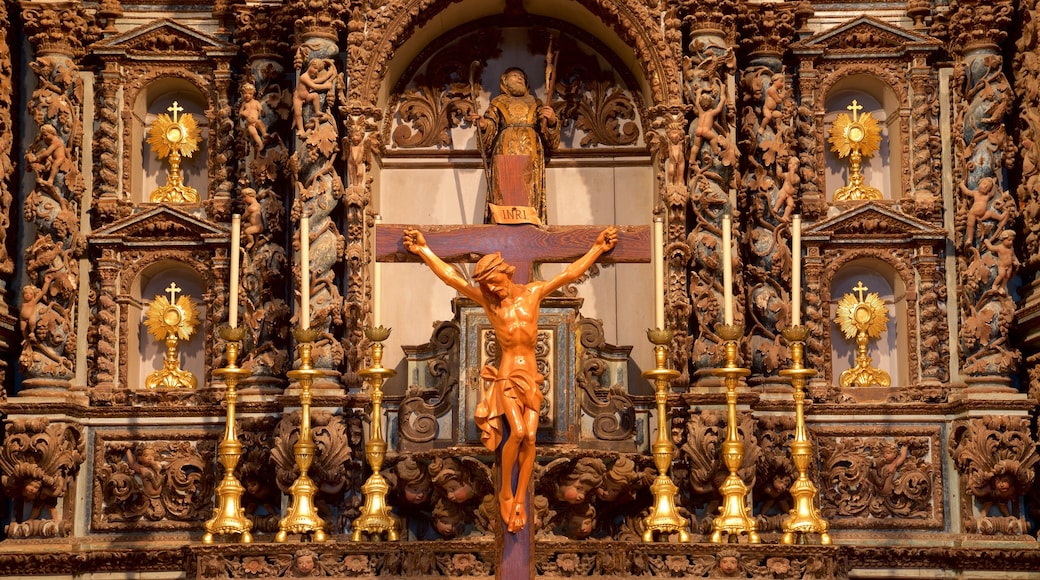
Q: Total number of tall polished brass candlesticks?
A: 6